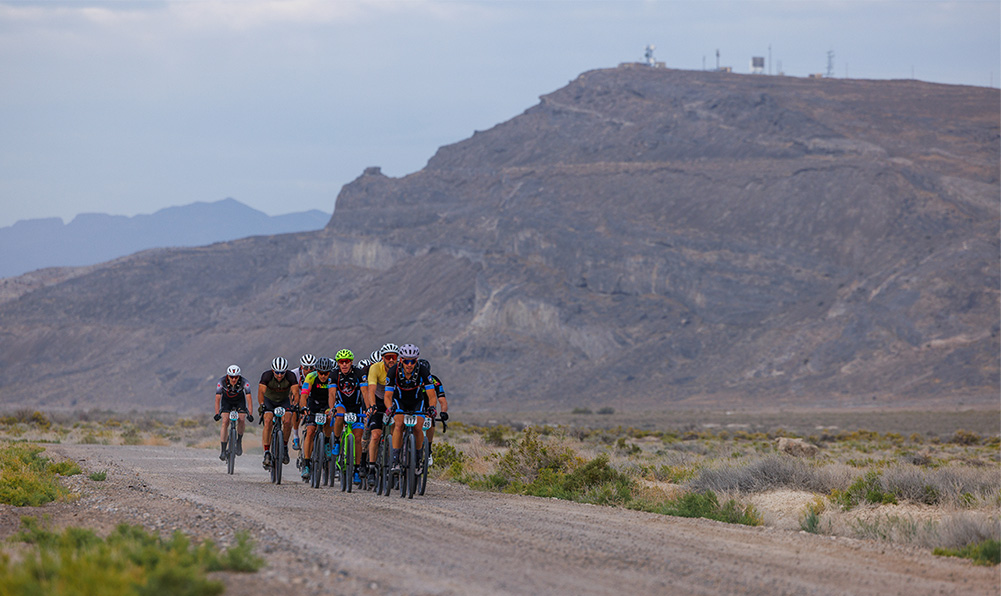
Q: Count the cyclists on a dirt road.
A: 11